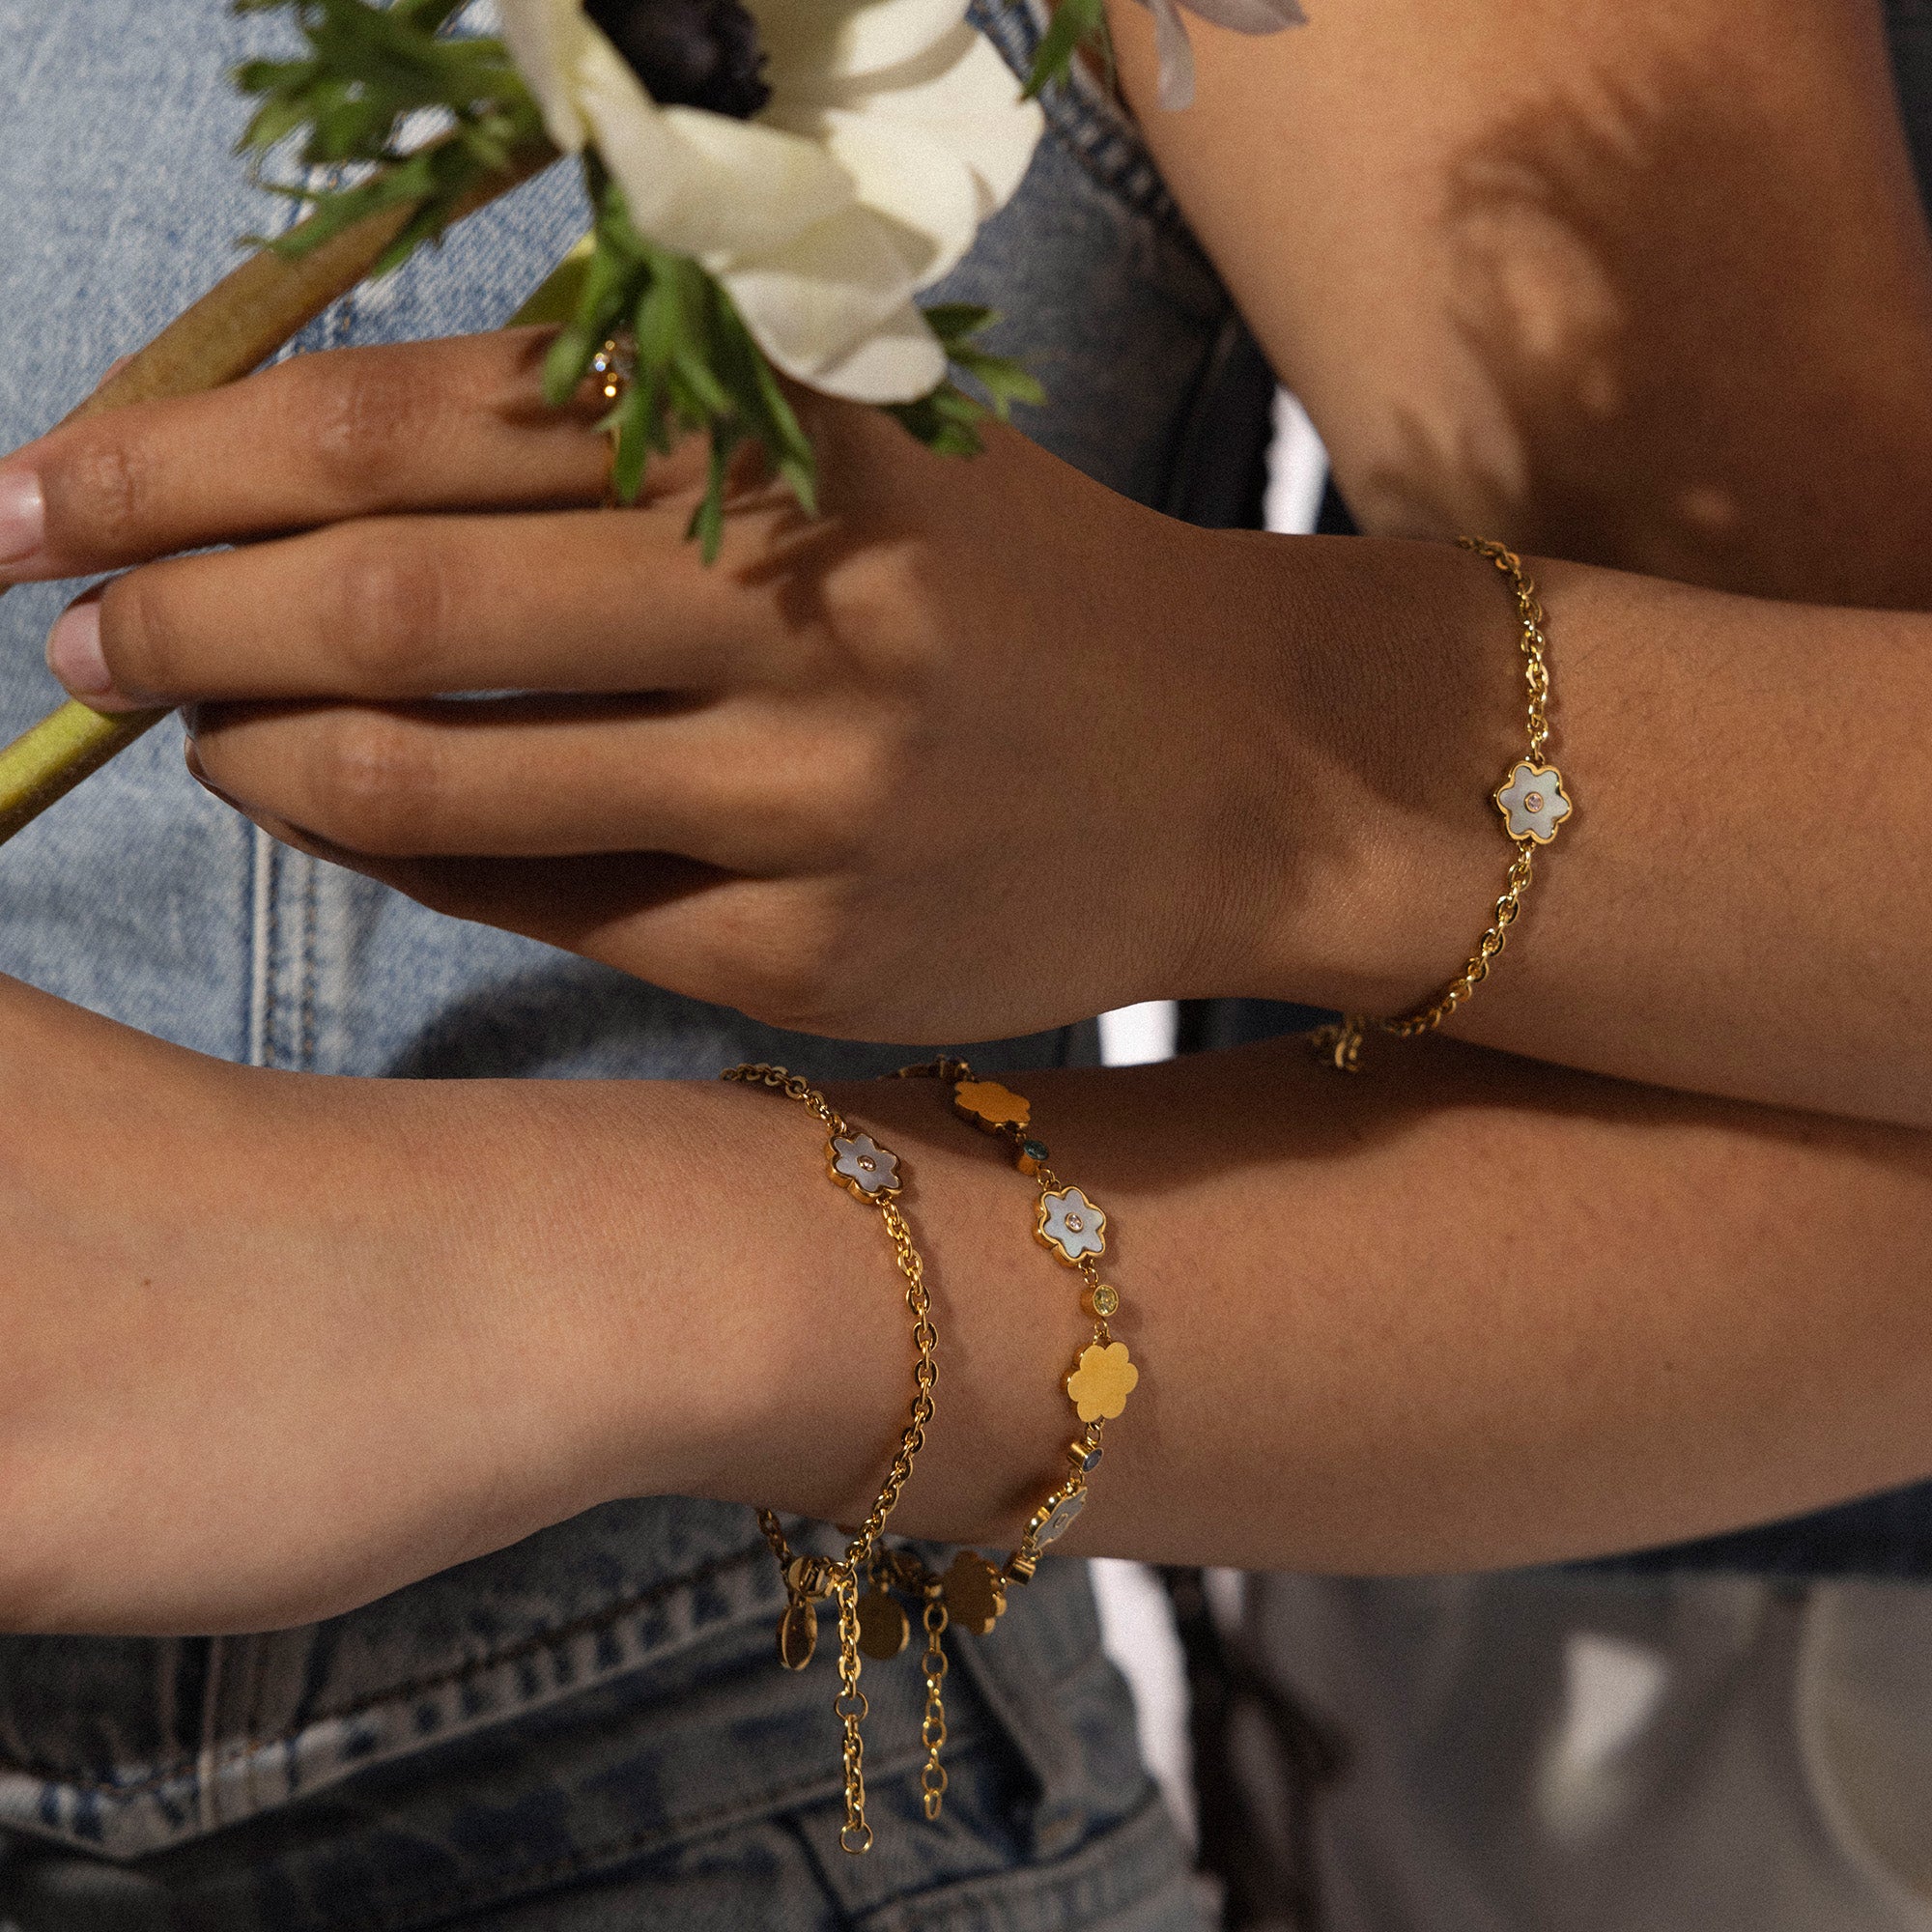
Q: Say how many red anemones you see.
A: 0